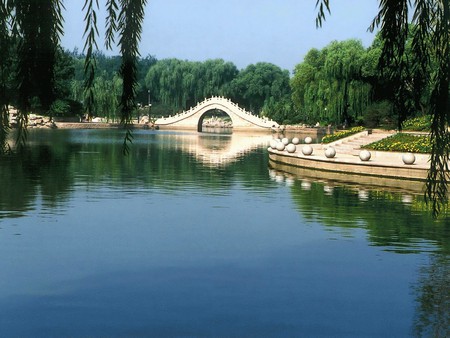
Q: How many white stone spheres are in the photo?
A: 11